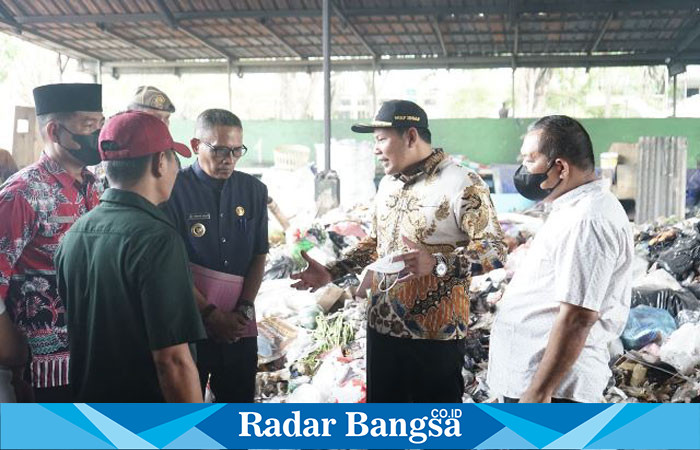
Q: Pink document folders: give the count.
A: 1